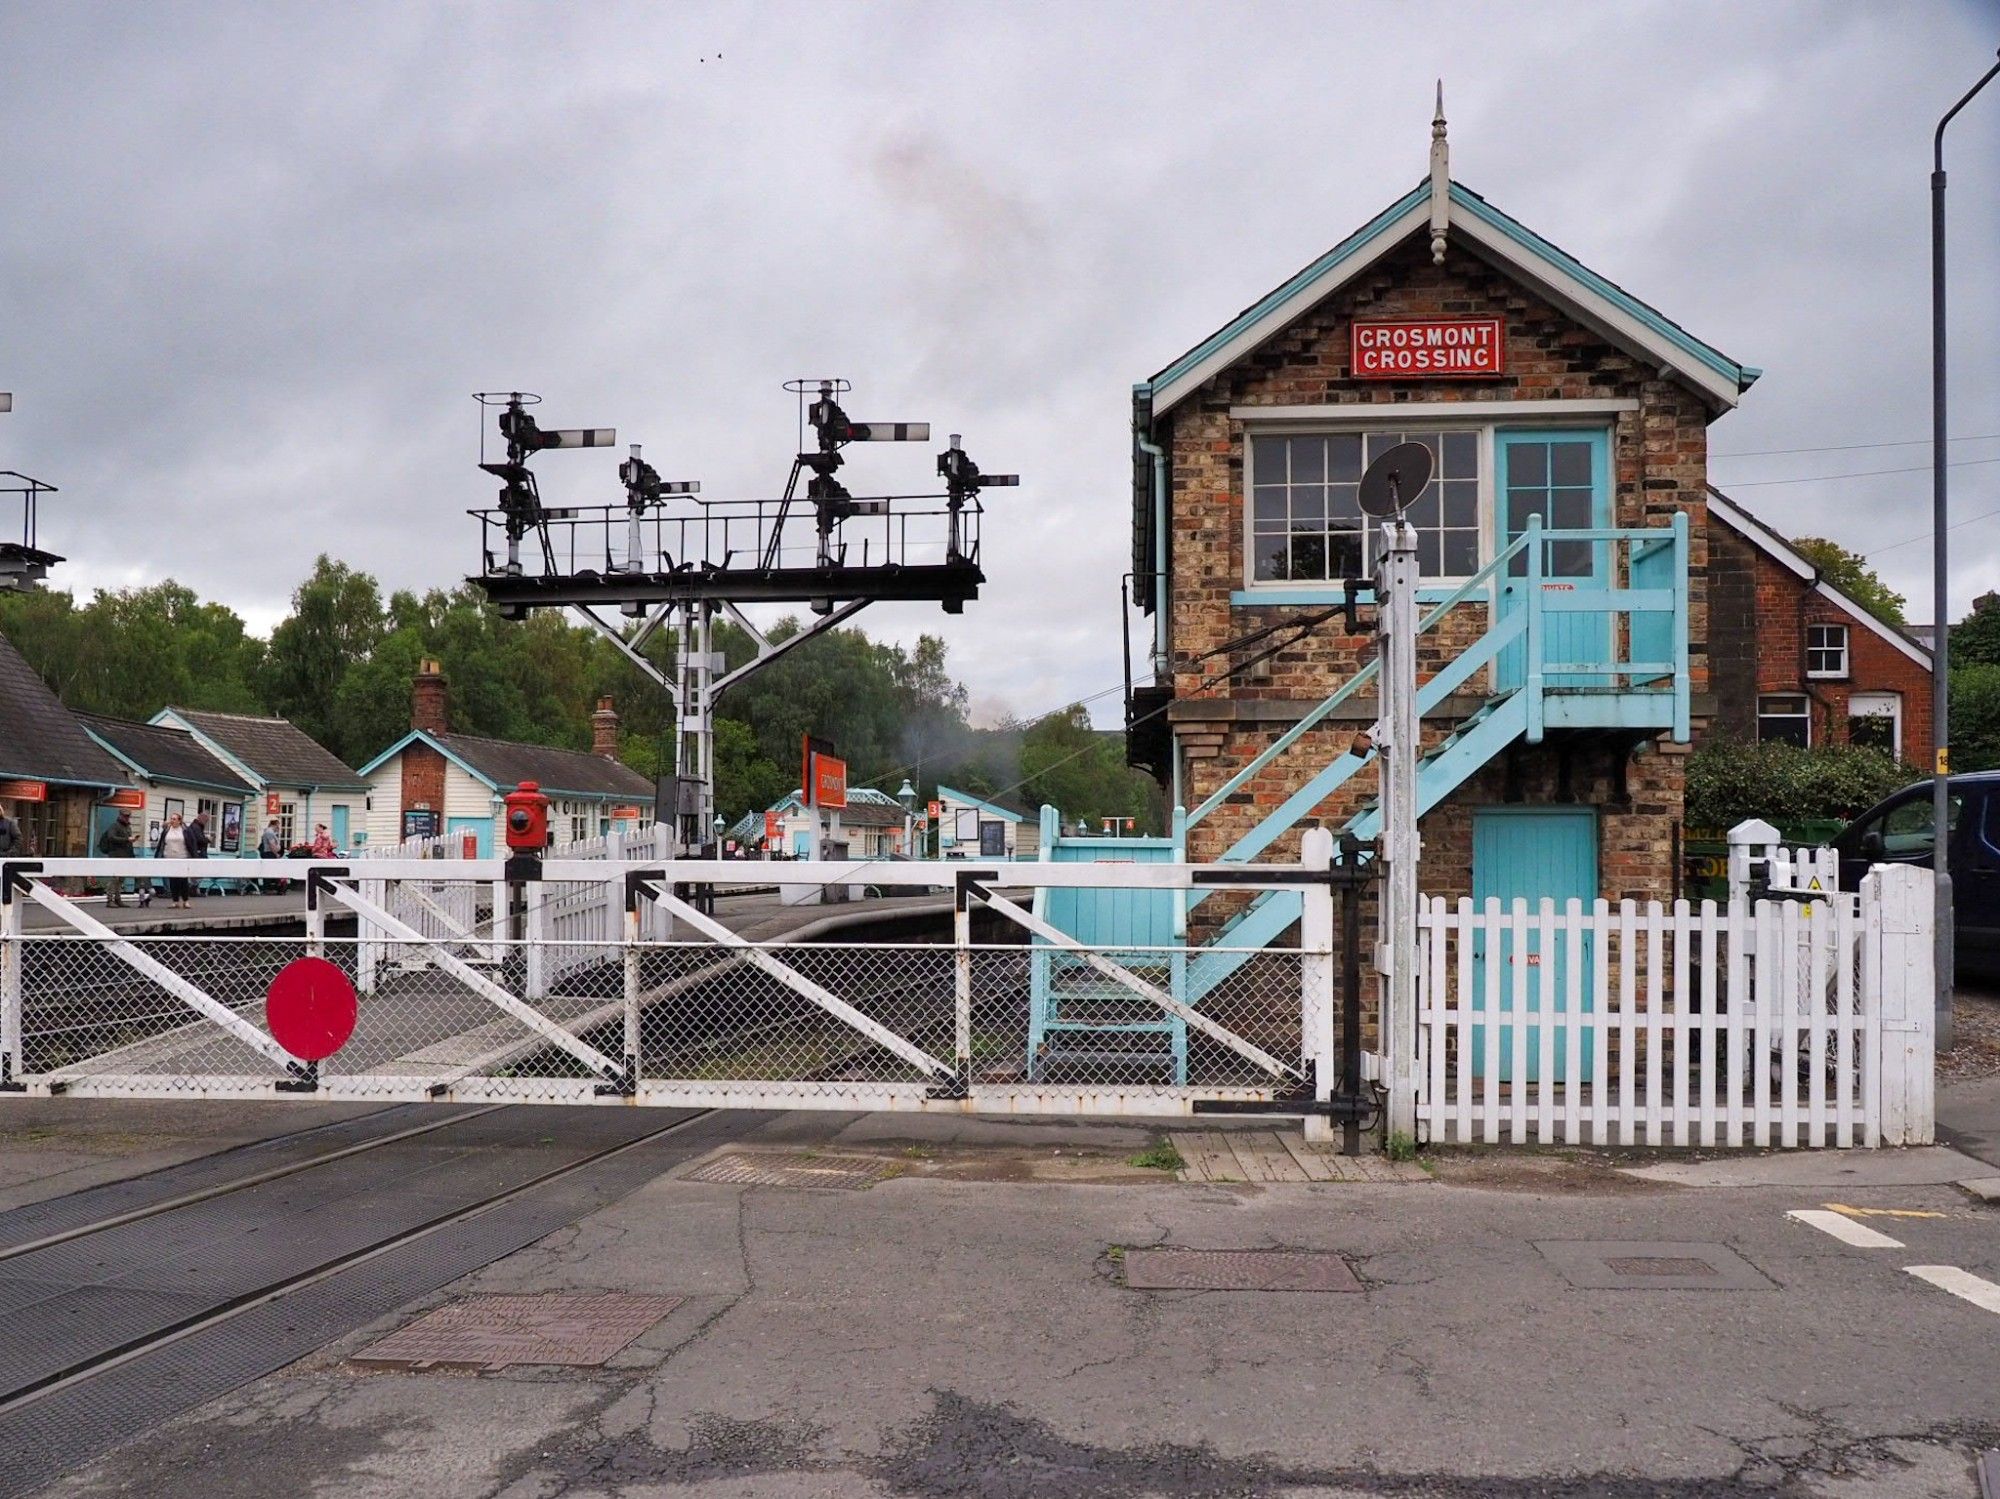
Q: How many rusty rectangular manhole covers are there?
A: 4